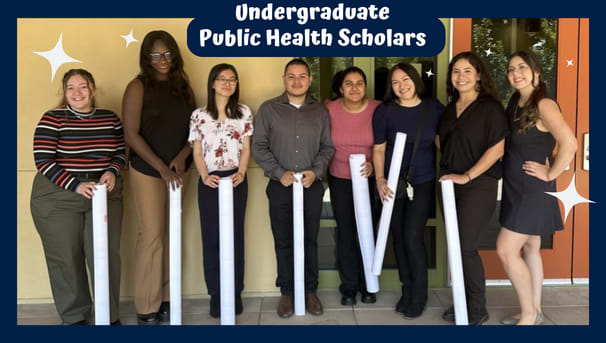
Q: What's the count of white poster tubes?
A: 7